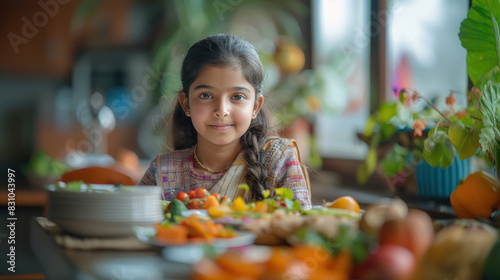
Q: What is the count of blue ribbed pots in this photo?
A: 1